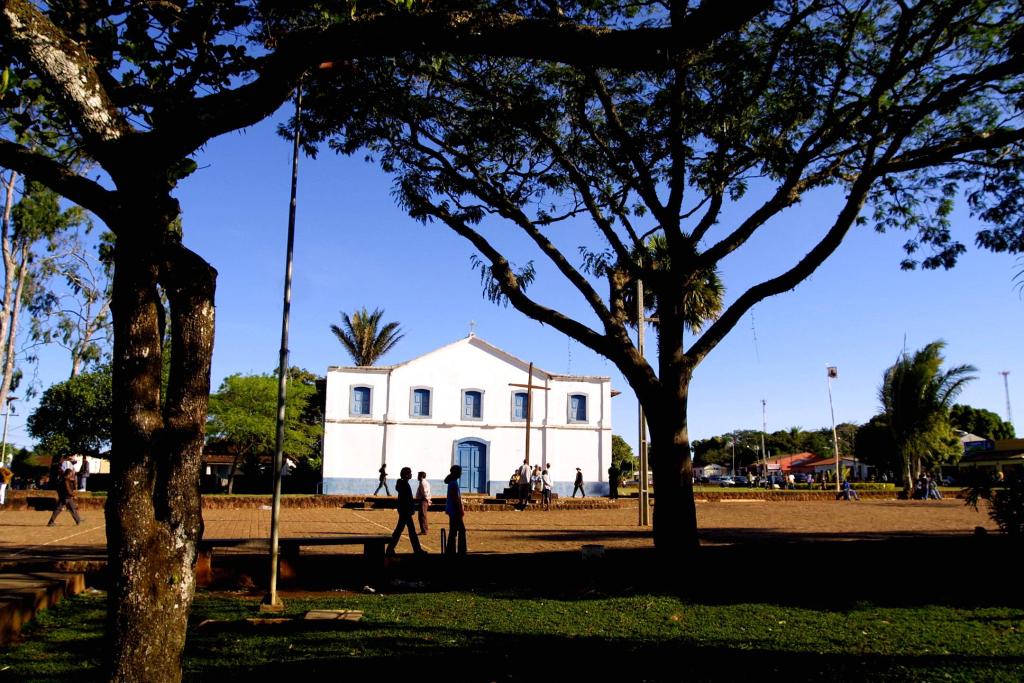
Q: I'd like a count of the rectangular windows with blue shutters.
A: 5